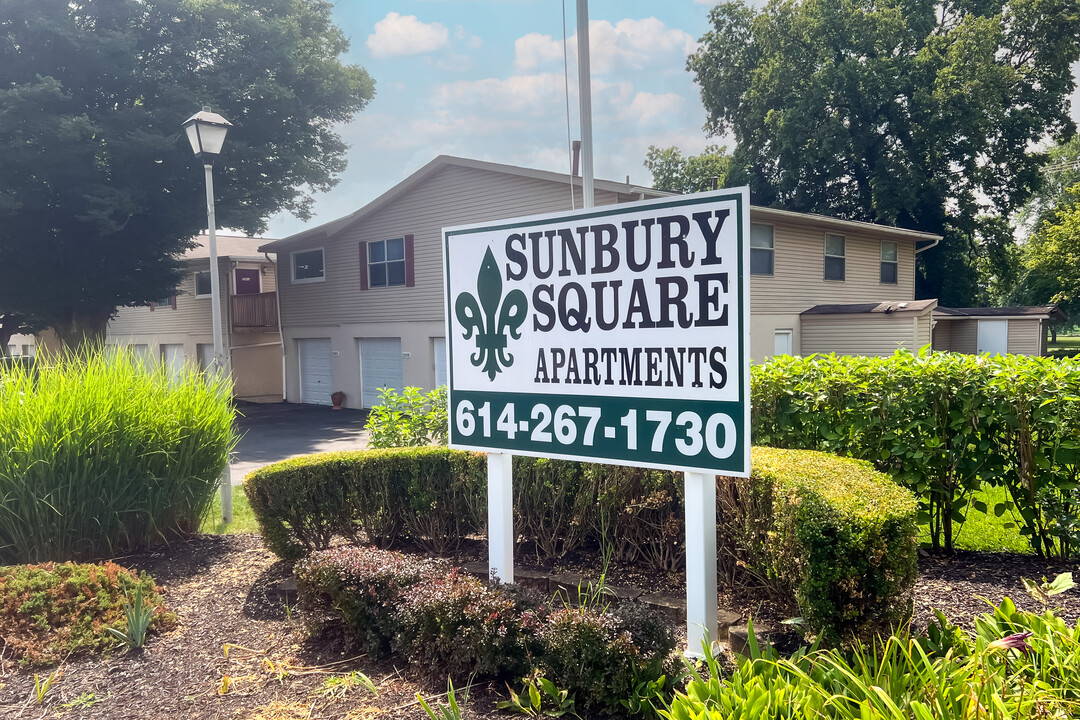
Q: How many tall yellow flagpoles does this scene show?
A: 0